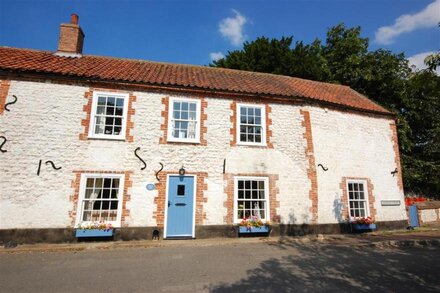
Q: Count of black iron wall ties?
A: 9